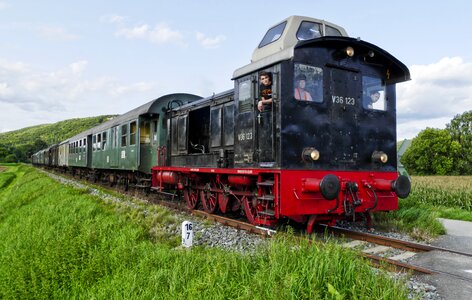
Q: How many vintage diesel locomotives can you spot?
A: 1